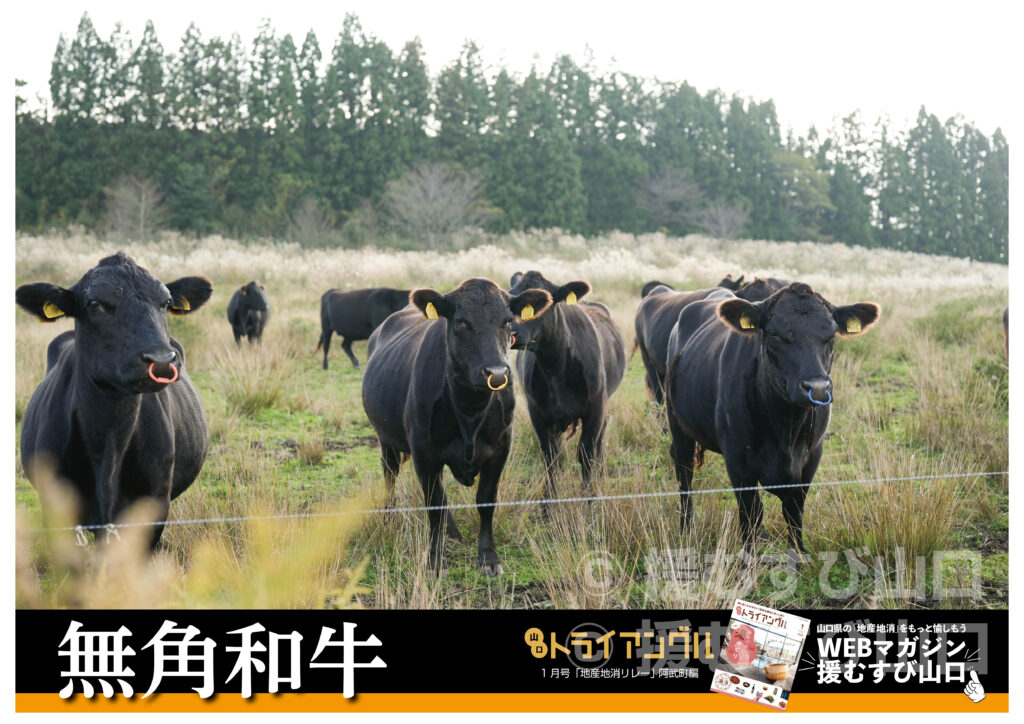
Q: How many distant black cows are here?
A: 2